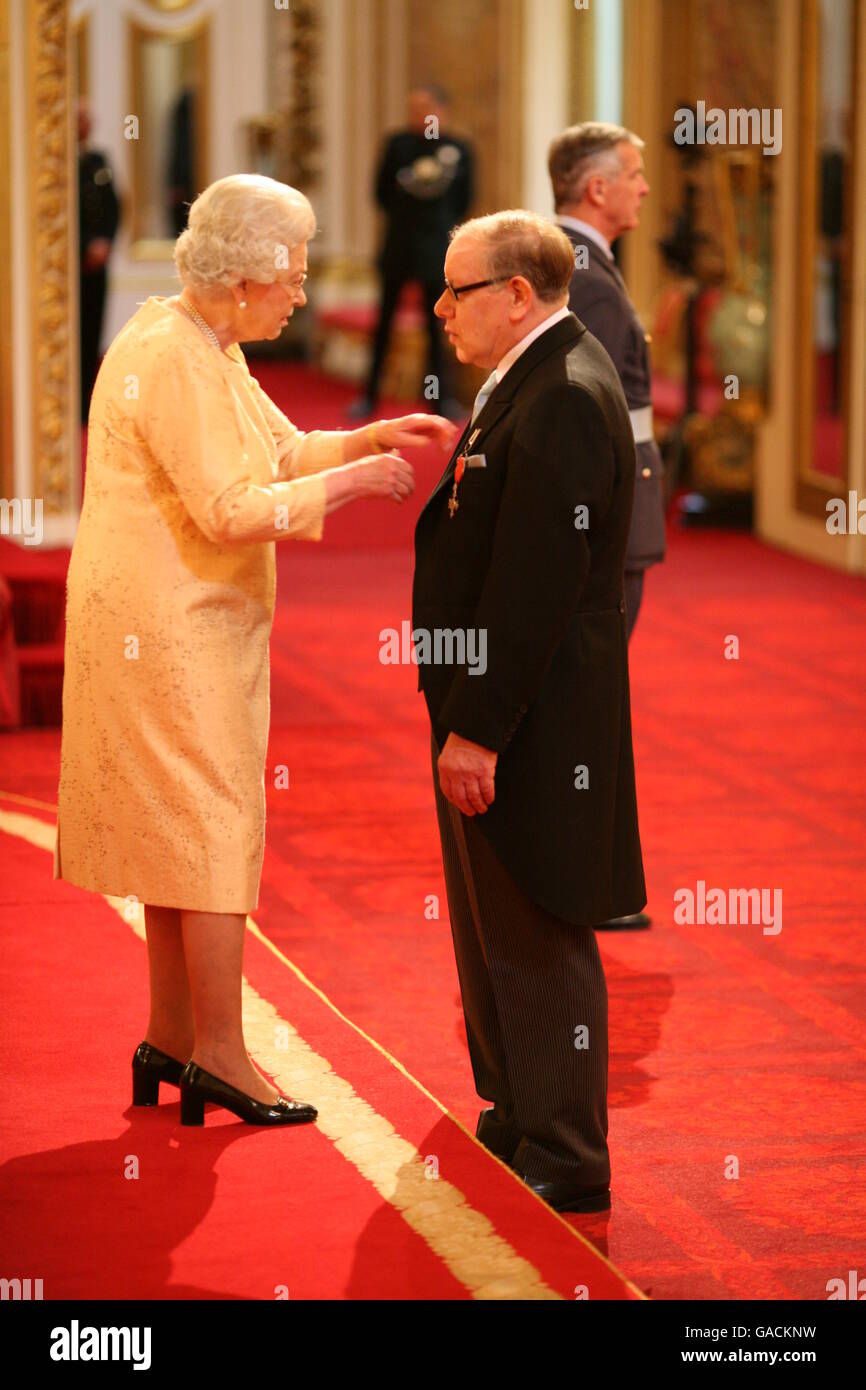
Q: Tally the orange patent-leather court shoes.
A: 0